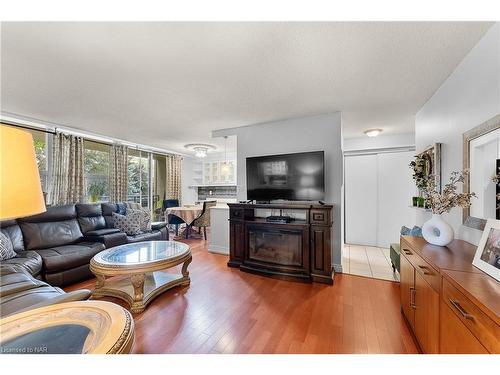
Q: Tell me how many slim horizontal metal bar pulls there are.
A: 3